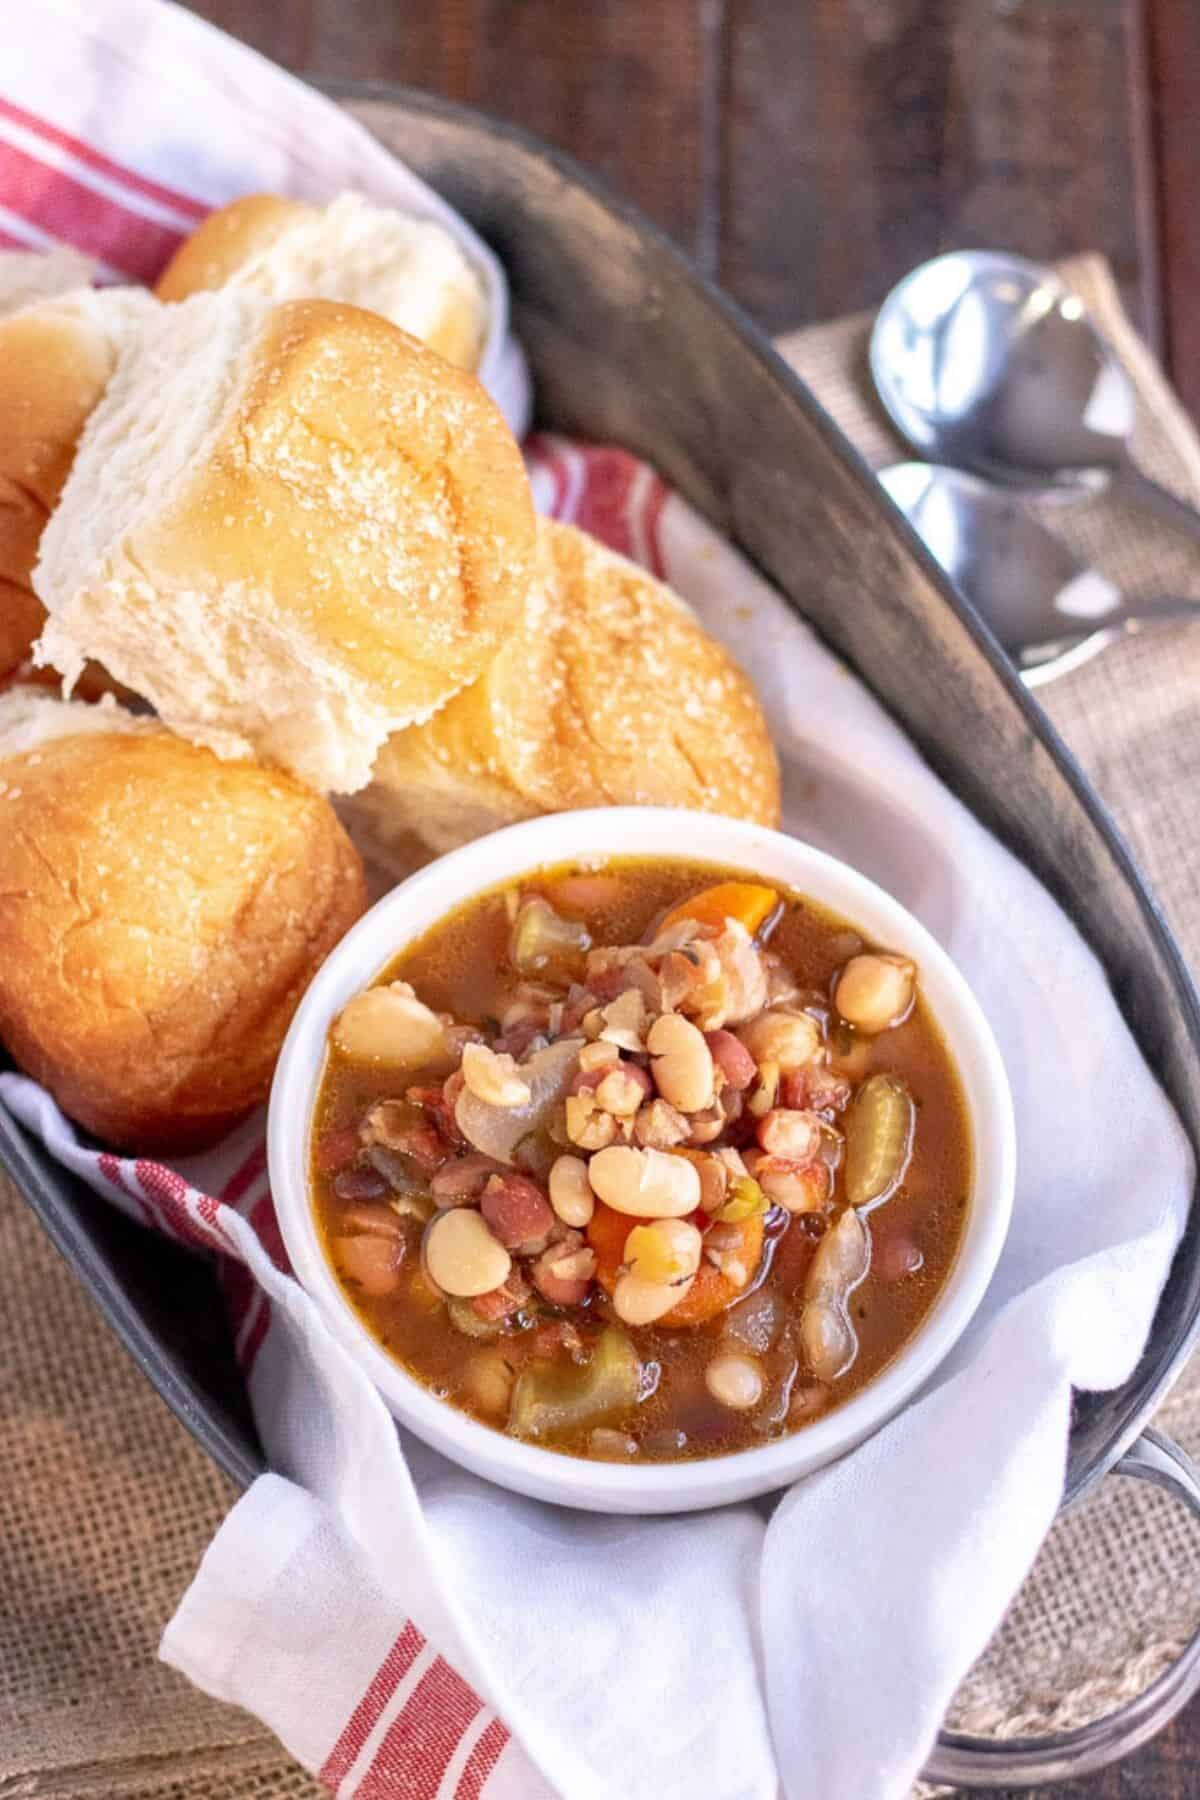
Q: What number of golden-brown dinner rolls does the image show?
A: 5